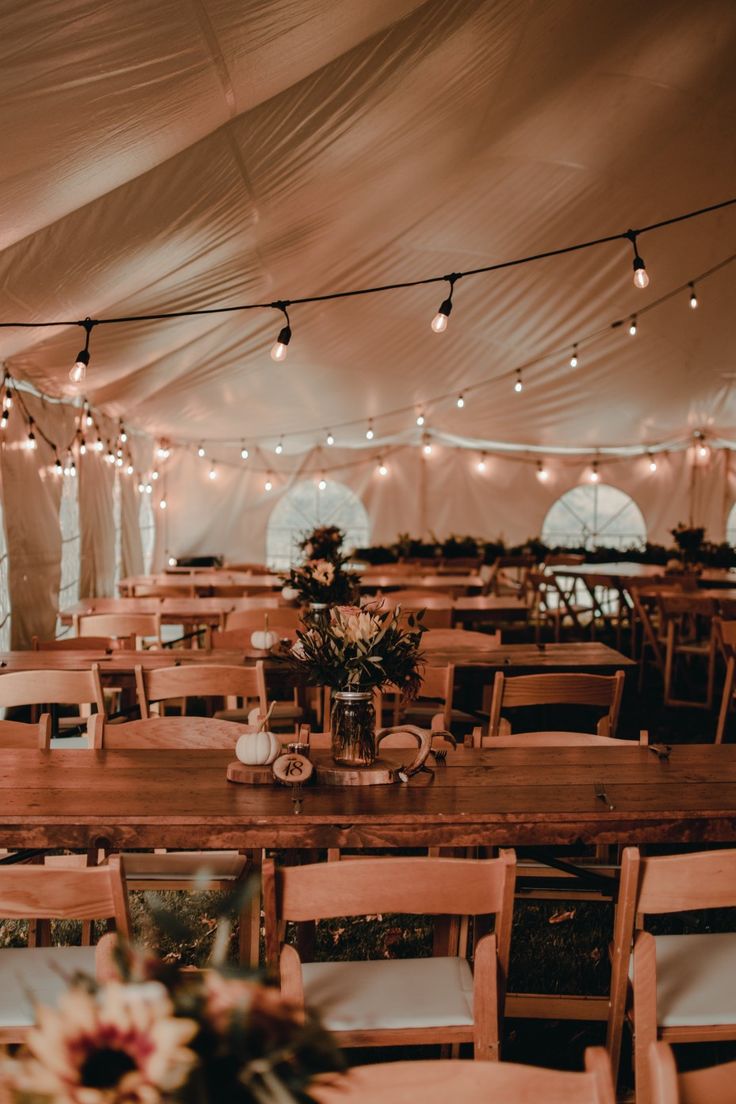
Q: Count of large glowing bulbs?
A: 4